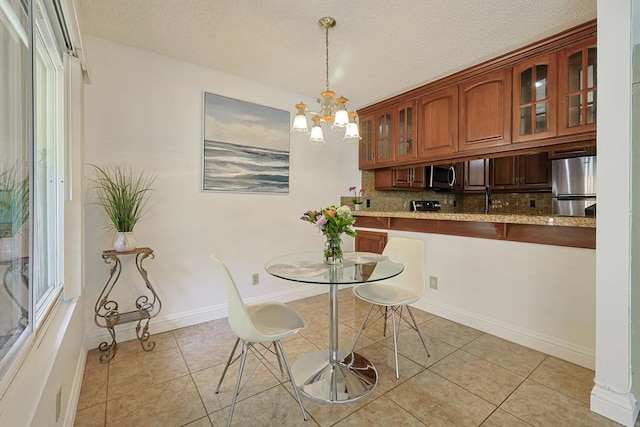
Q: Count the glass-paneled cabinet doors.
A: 5